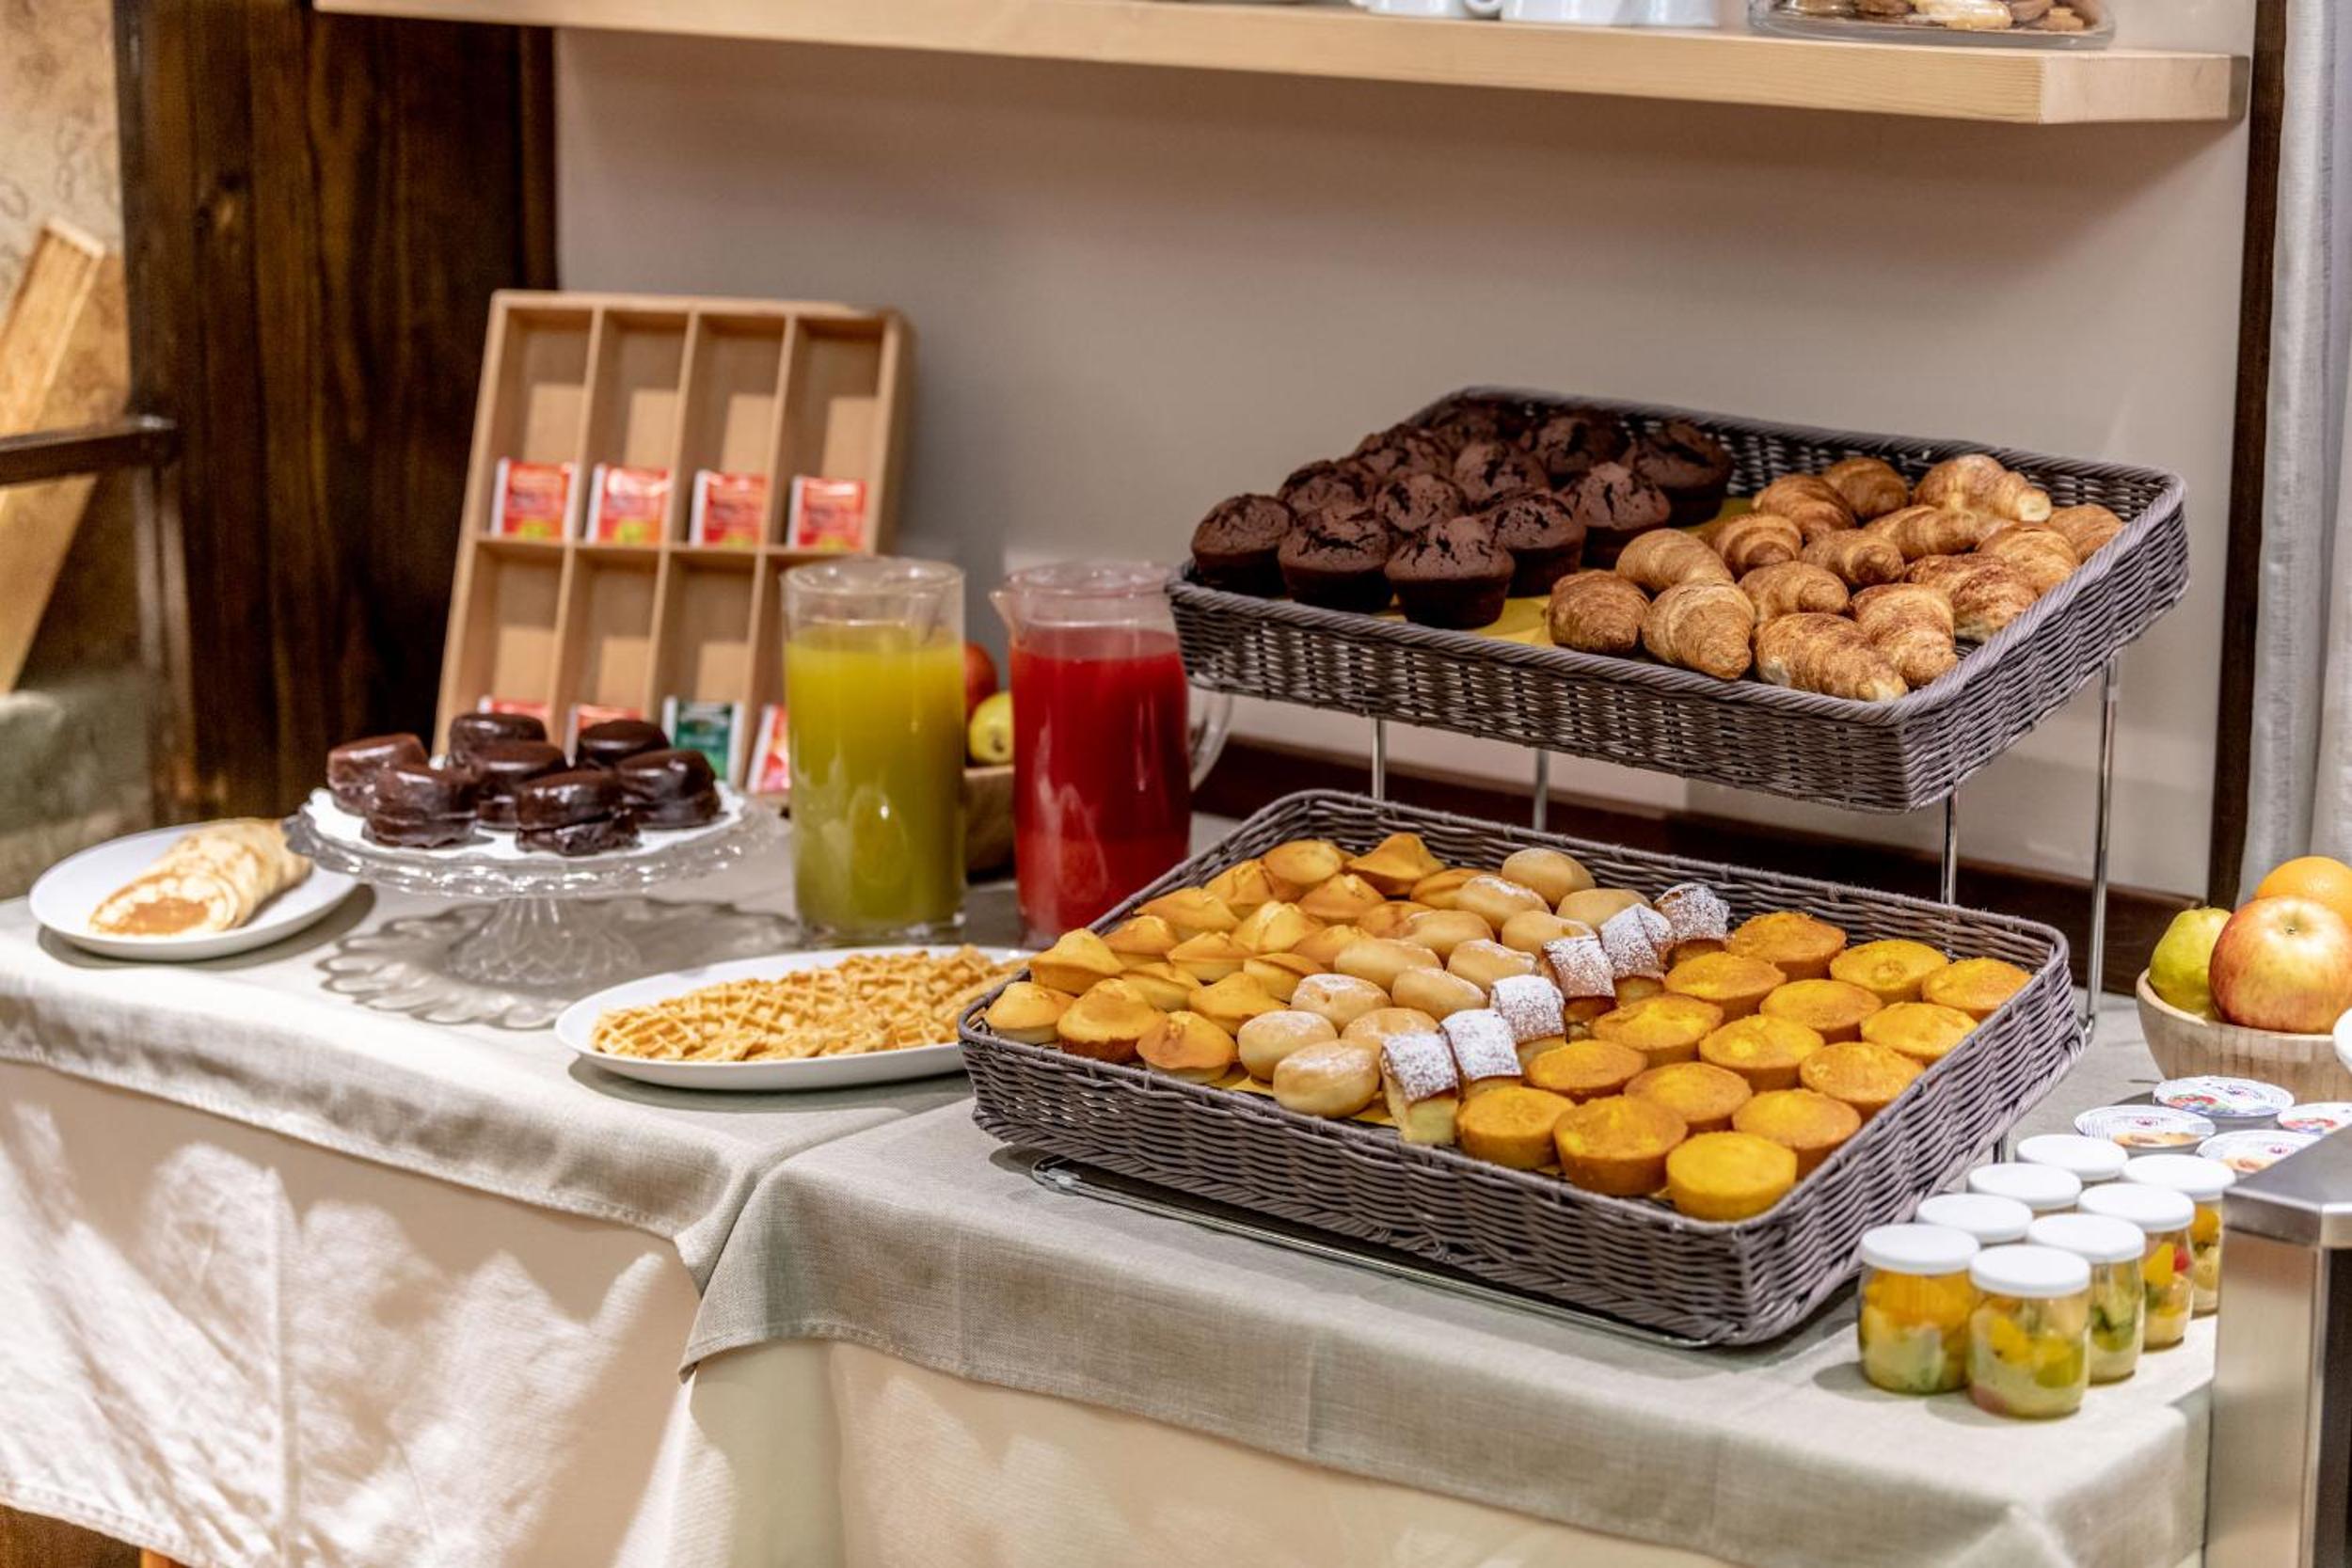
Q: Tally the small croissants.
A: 15